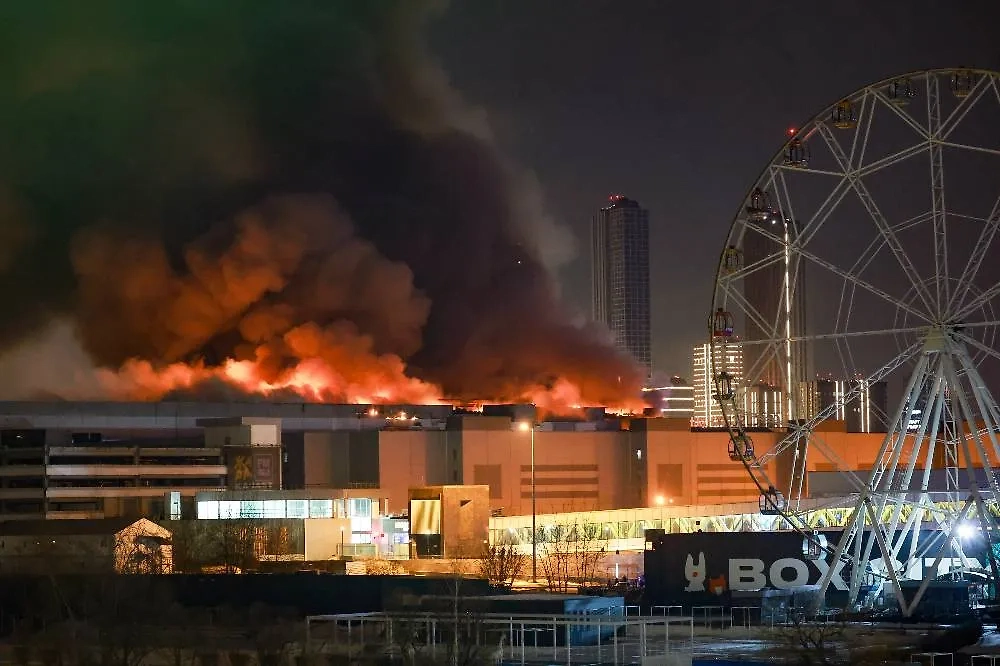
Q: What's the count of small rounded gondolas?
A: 11